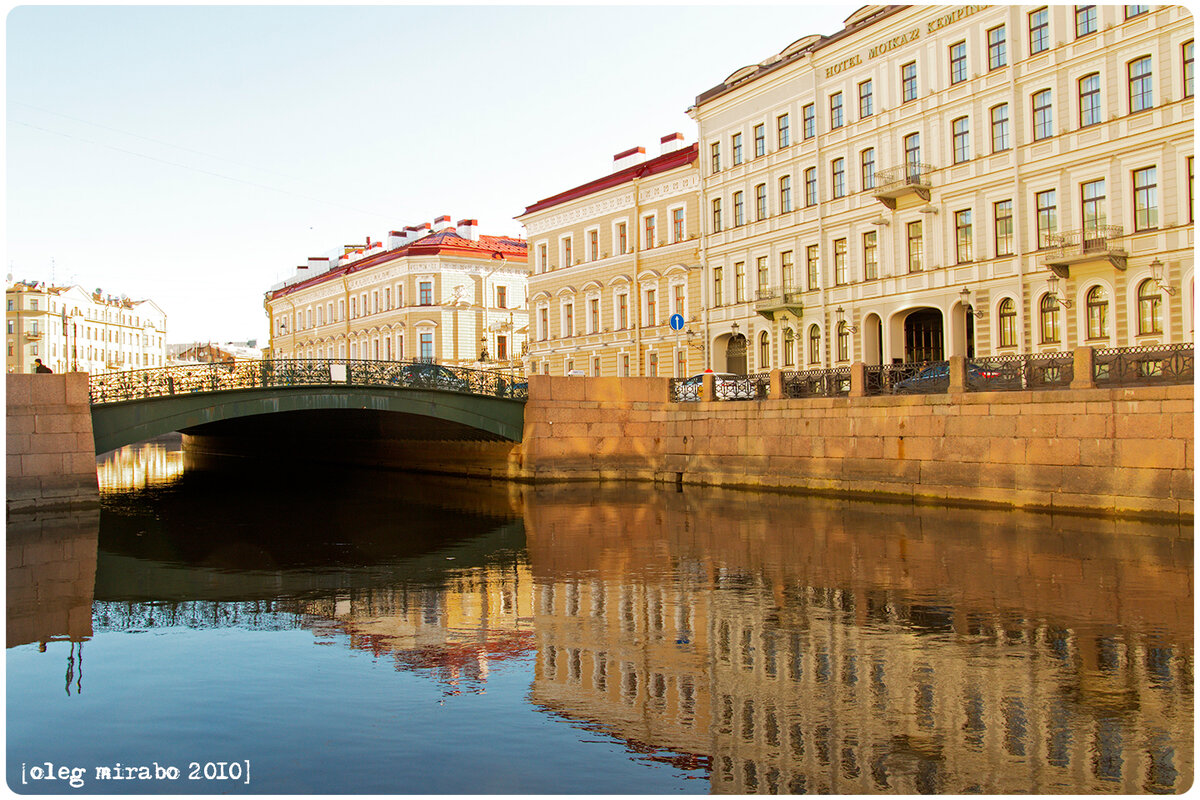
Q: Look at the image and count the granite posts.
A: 5